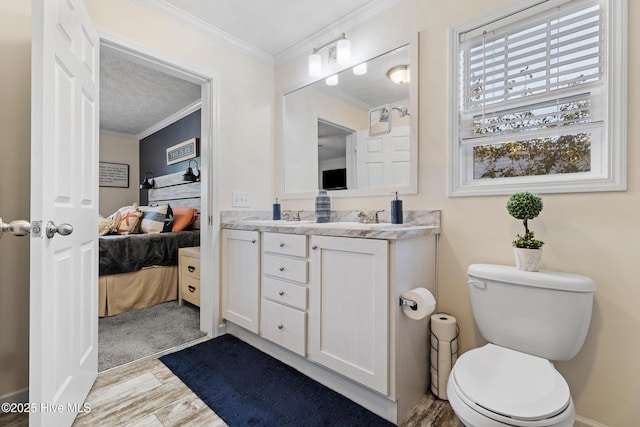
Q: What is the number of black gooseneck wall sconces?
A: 2